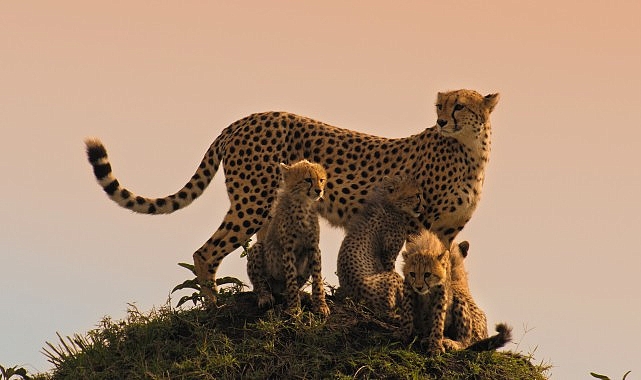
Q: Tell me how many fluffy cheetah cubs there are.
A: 4